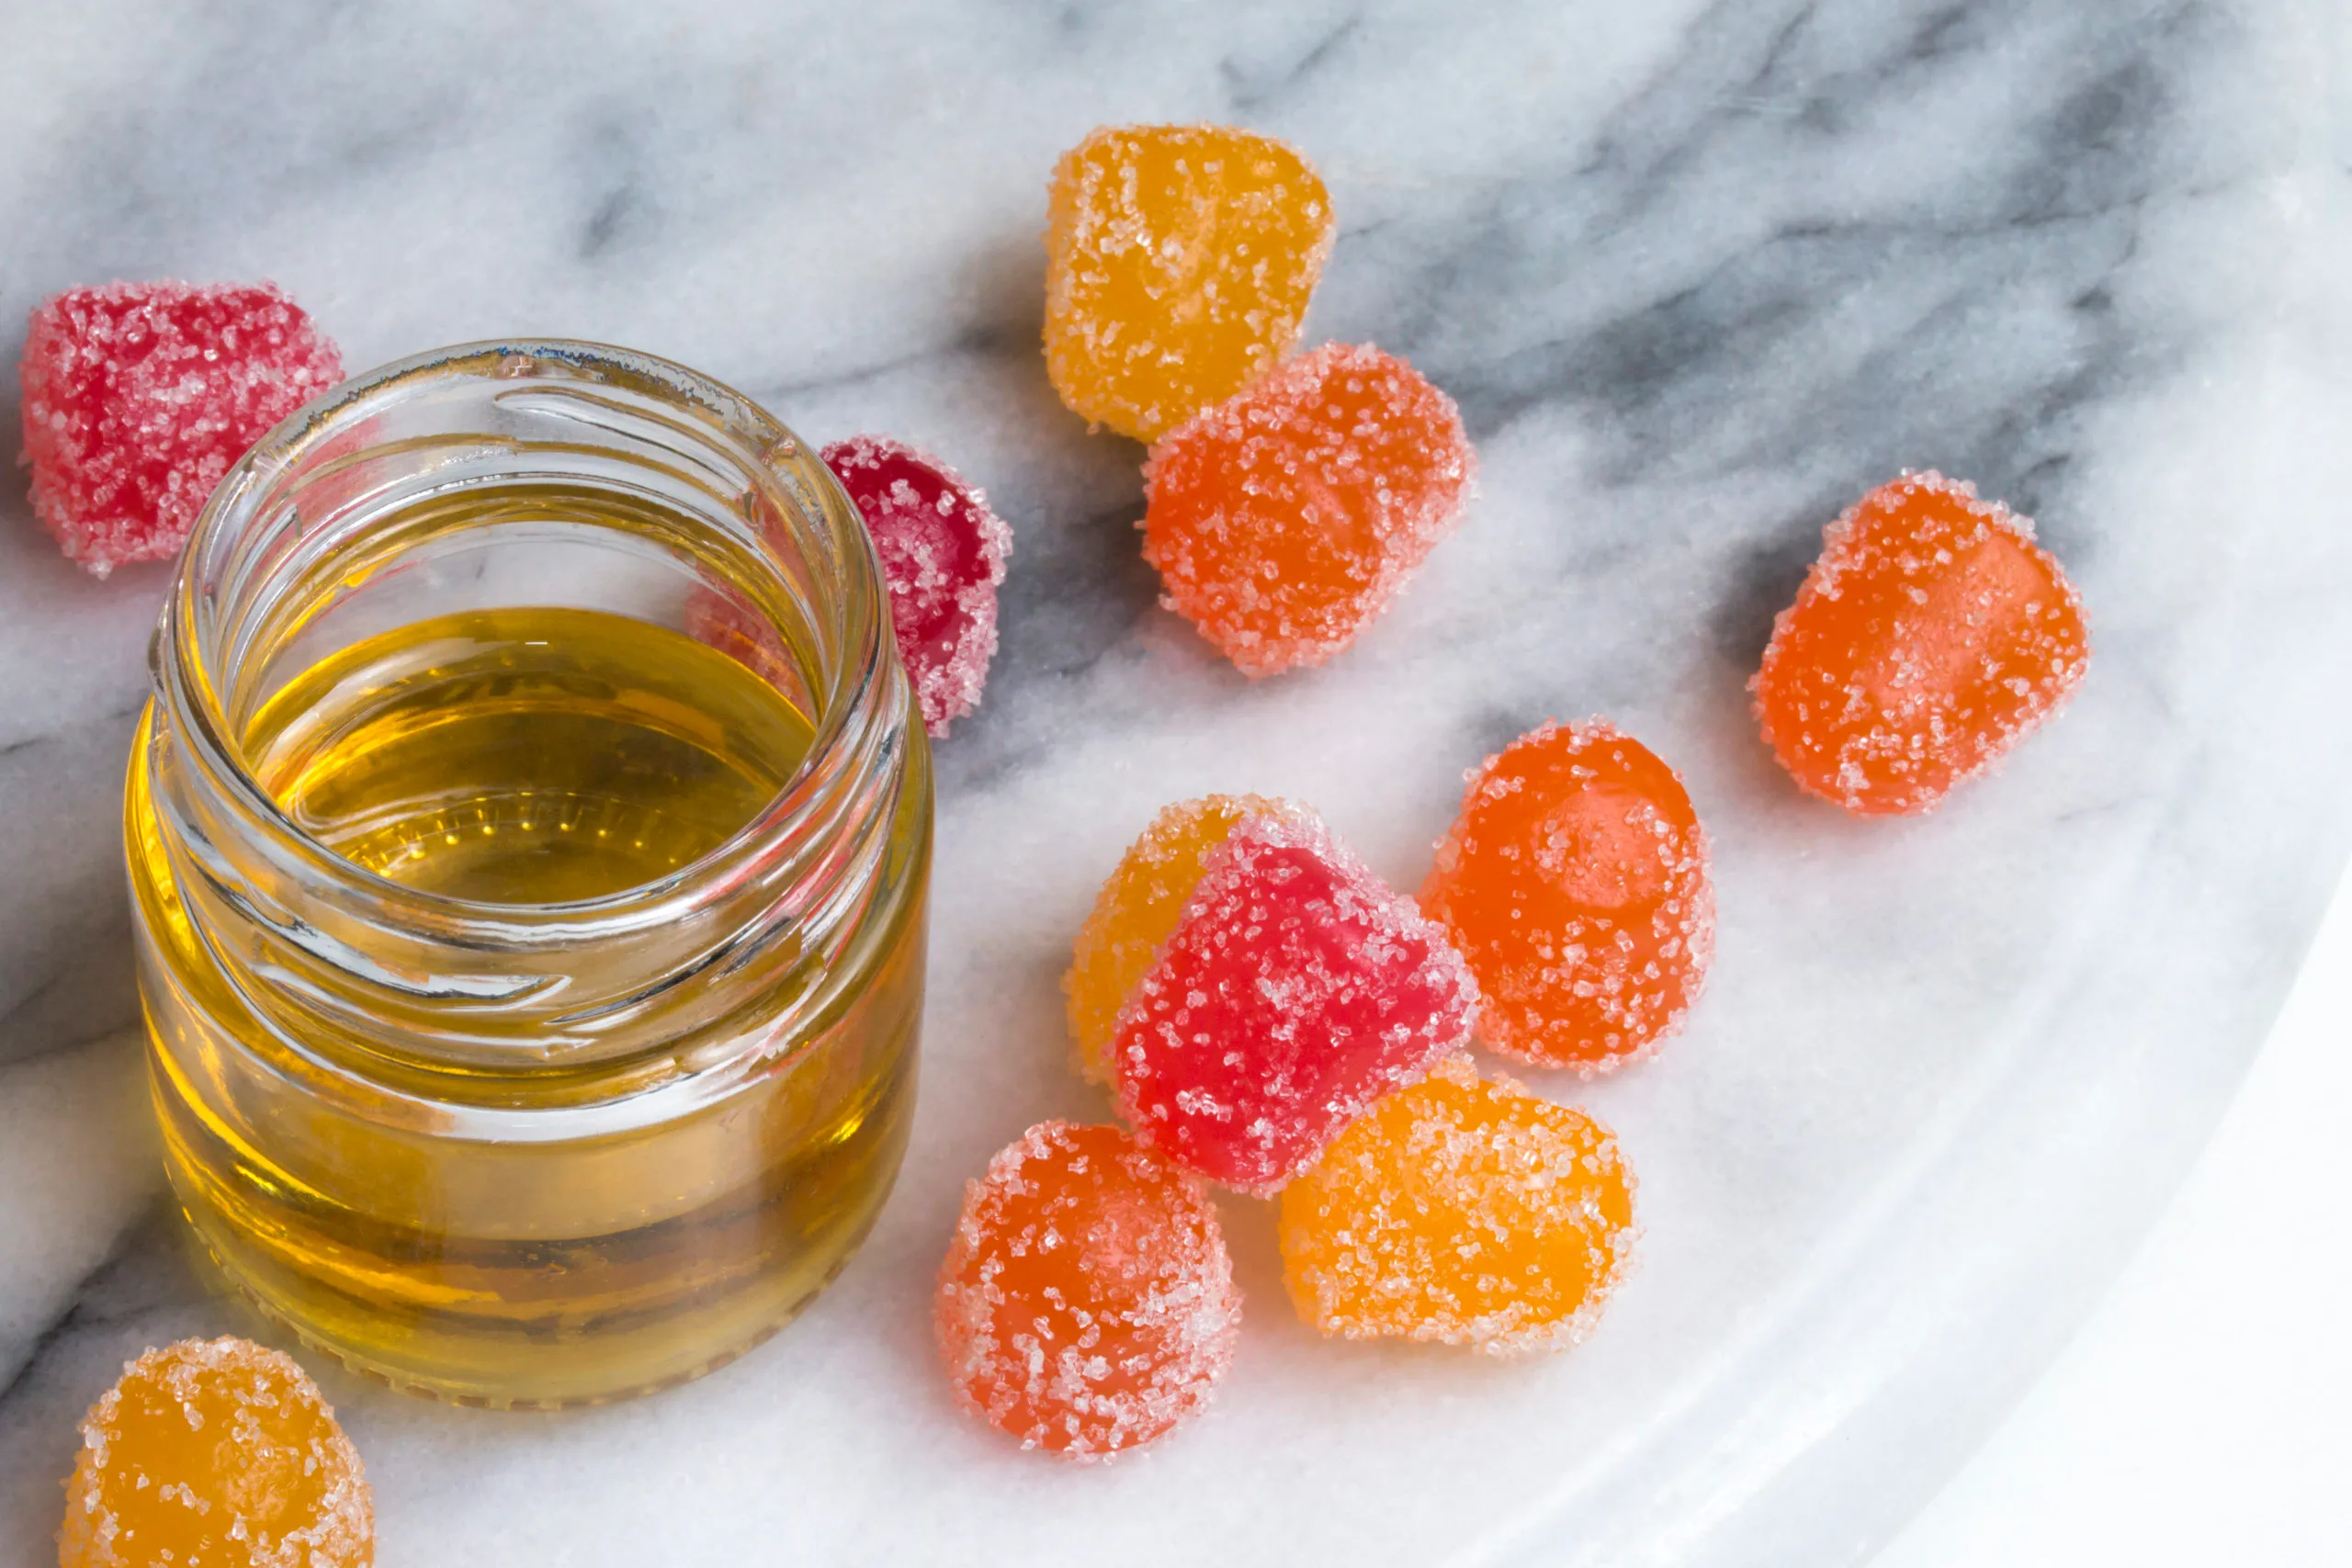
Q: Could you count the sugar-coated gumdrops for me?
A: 11